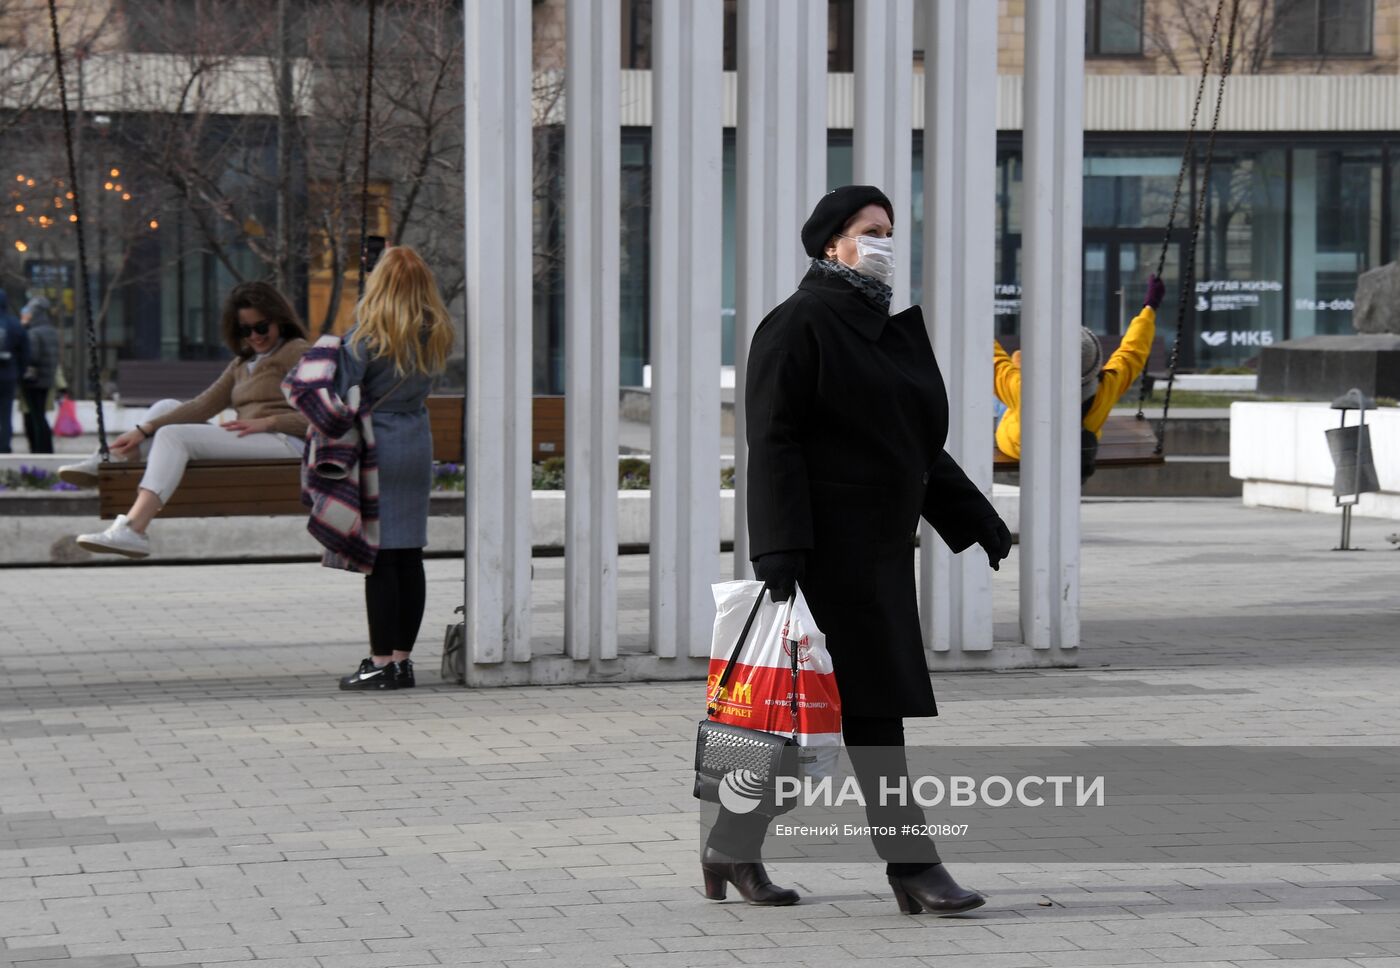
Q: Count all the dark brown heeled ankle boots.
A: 2